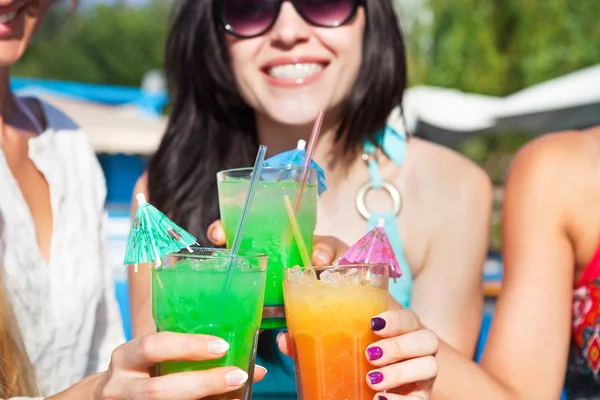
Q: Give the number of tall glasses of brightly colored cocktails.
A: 3